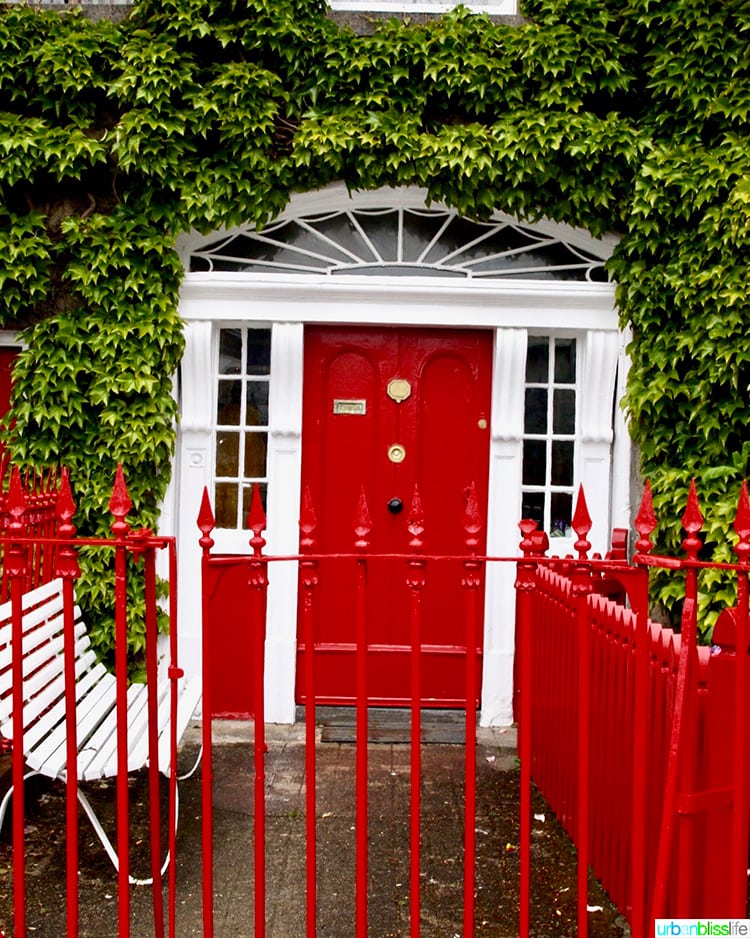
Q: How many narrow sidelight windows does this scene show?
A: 2